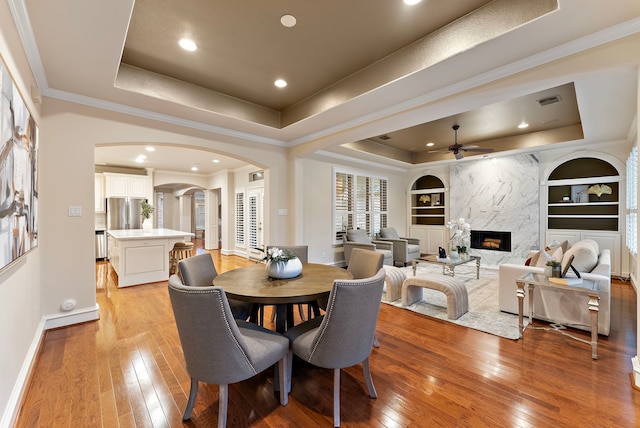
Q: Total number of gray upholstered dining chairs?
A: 5